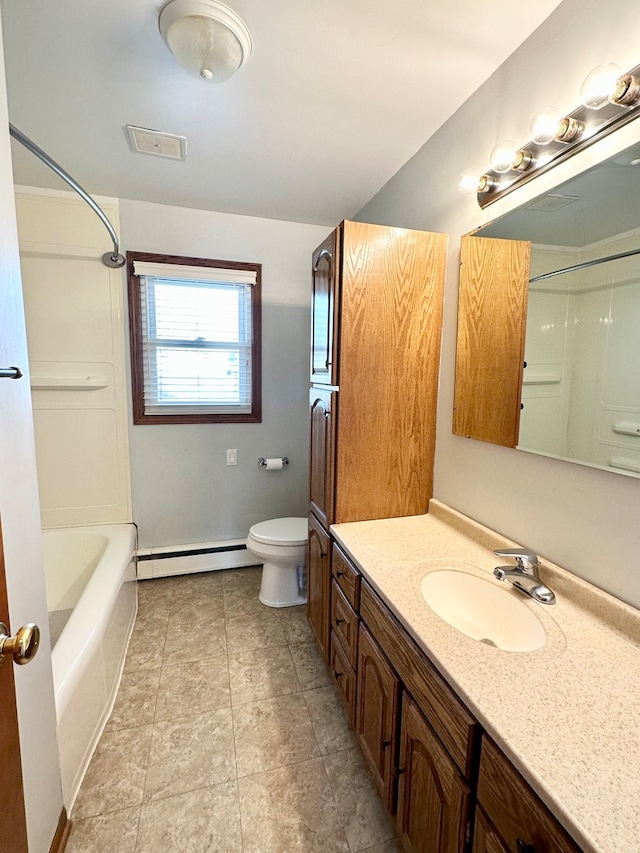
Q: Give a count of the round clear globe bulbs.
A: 4